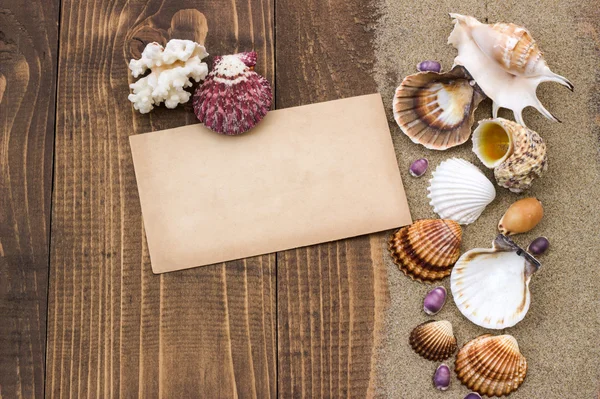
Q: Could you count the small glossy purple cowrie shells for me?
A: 6